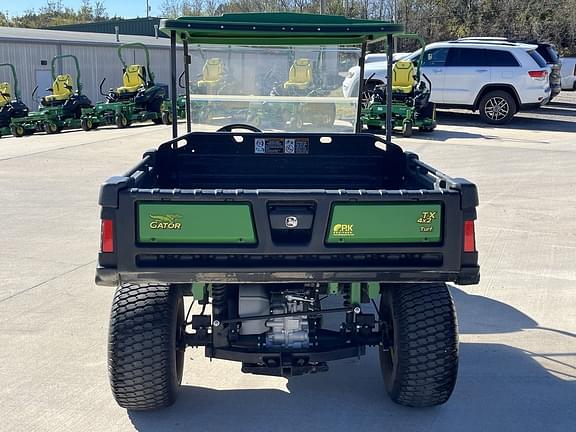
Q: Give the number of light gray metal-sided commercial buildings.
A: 1